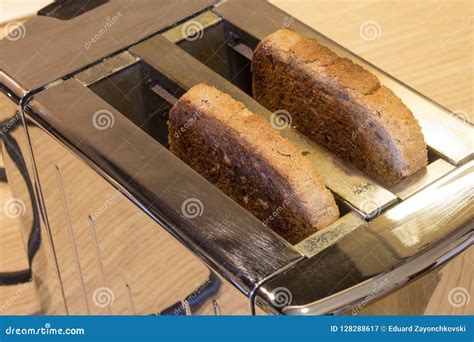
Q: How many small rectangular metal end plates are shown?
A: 4